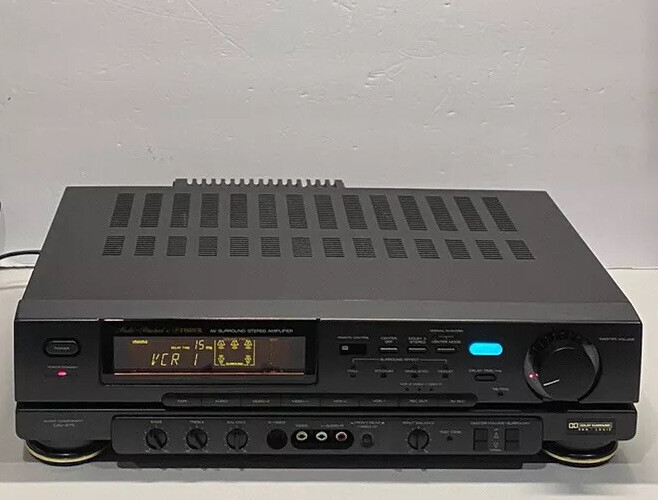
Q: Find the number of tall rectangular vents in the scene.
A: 14